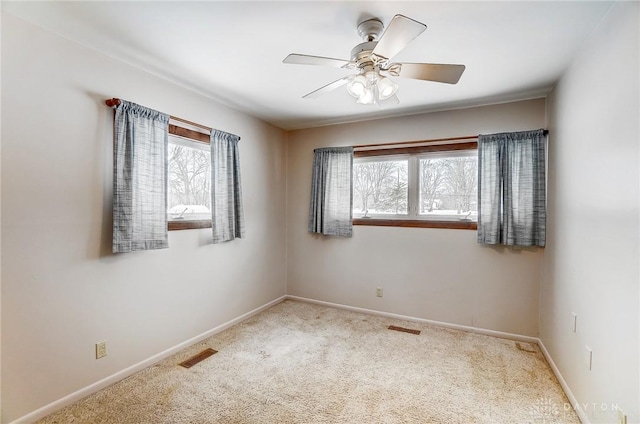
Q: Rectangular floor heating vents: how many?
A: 2